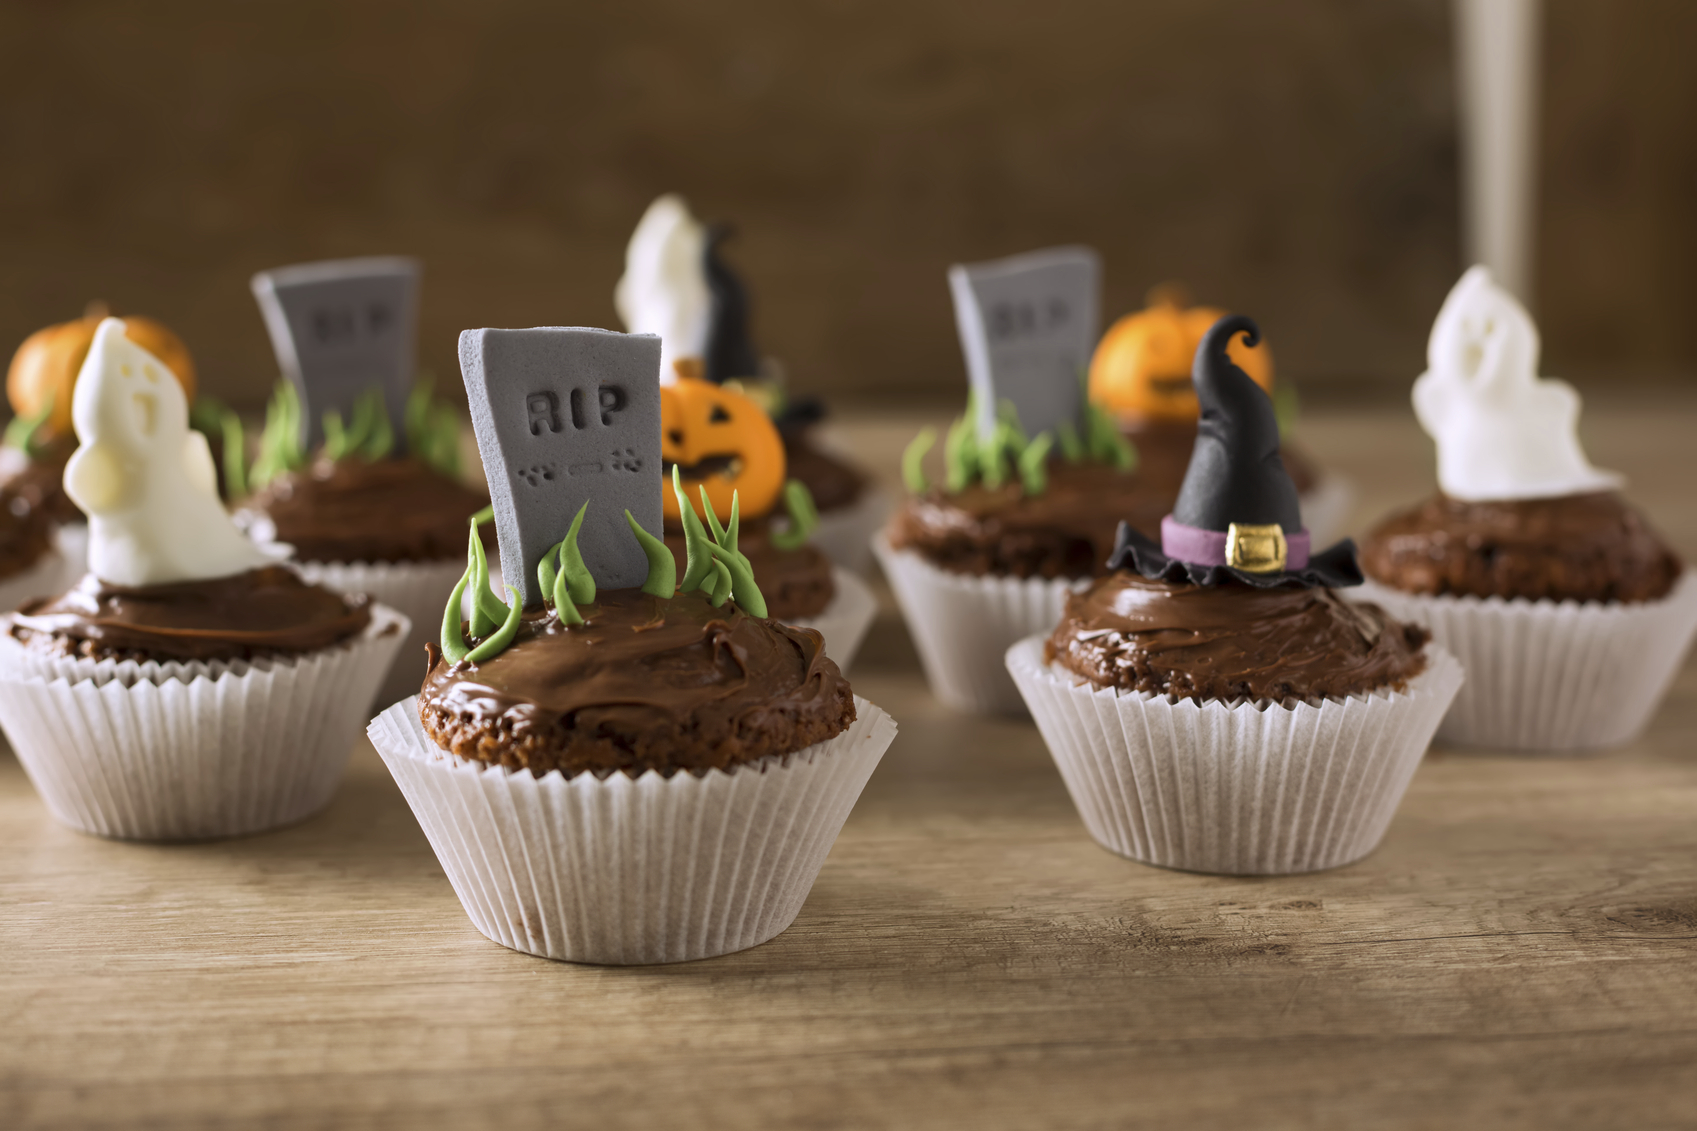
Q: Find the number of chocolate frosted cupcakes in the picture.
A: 11